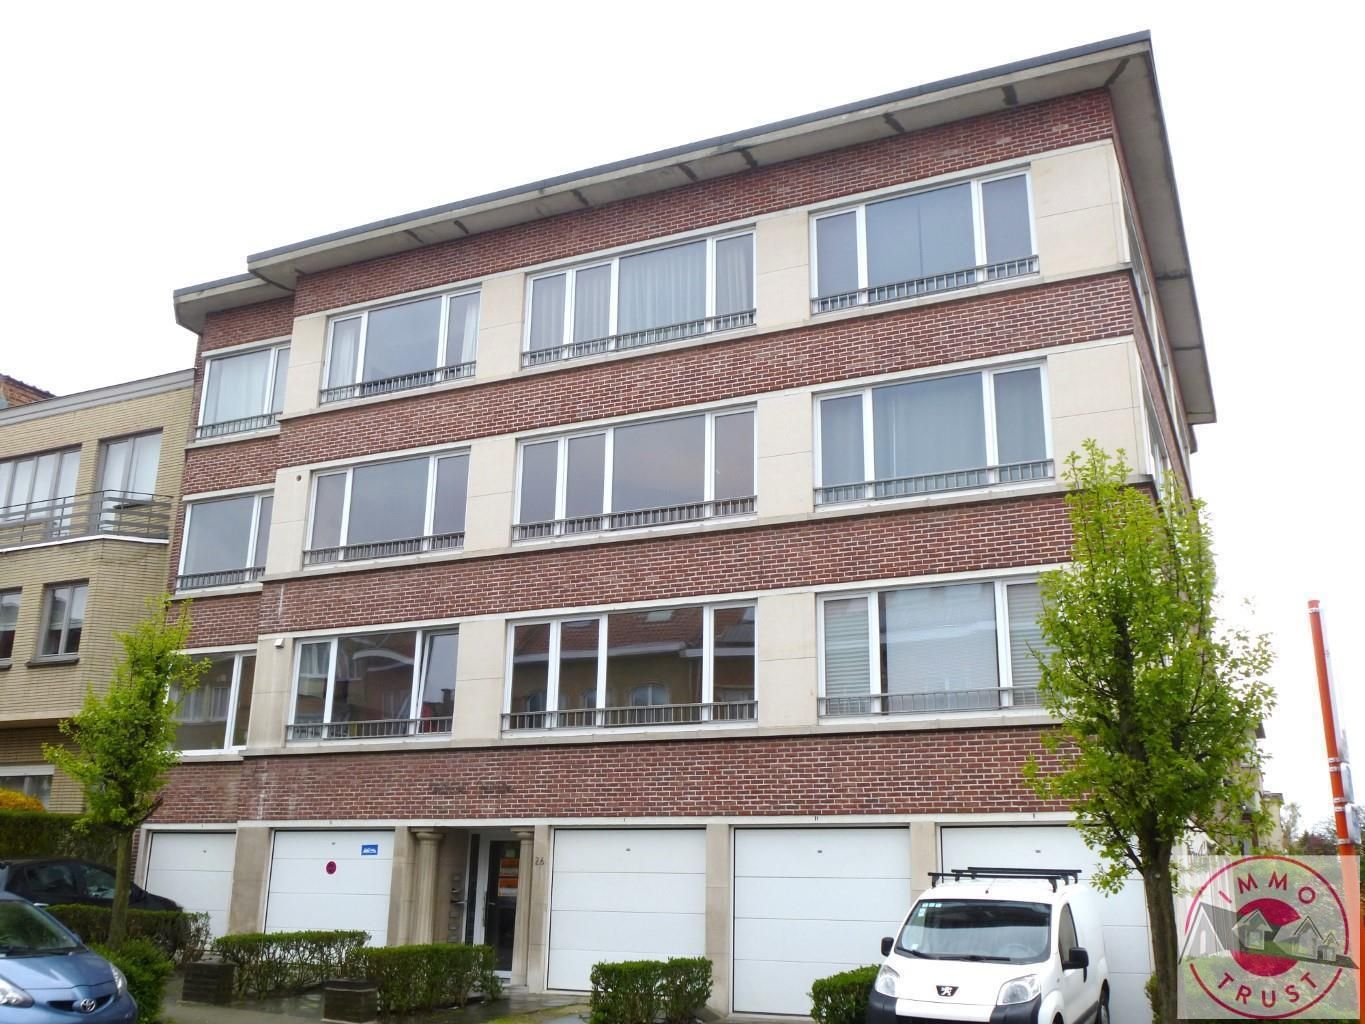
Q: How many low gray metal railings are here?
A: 11